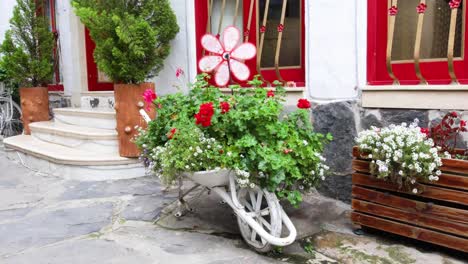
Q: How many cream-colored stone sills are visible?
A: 2